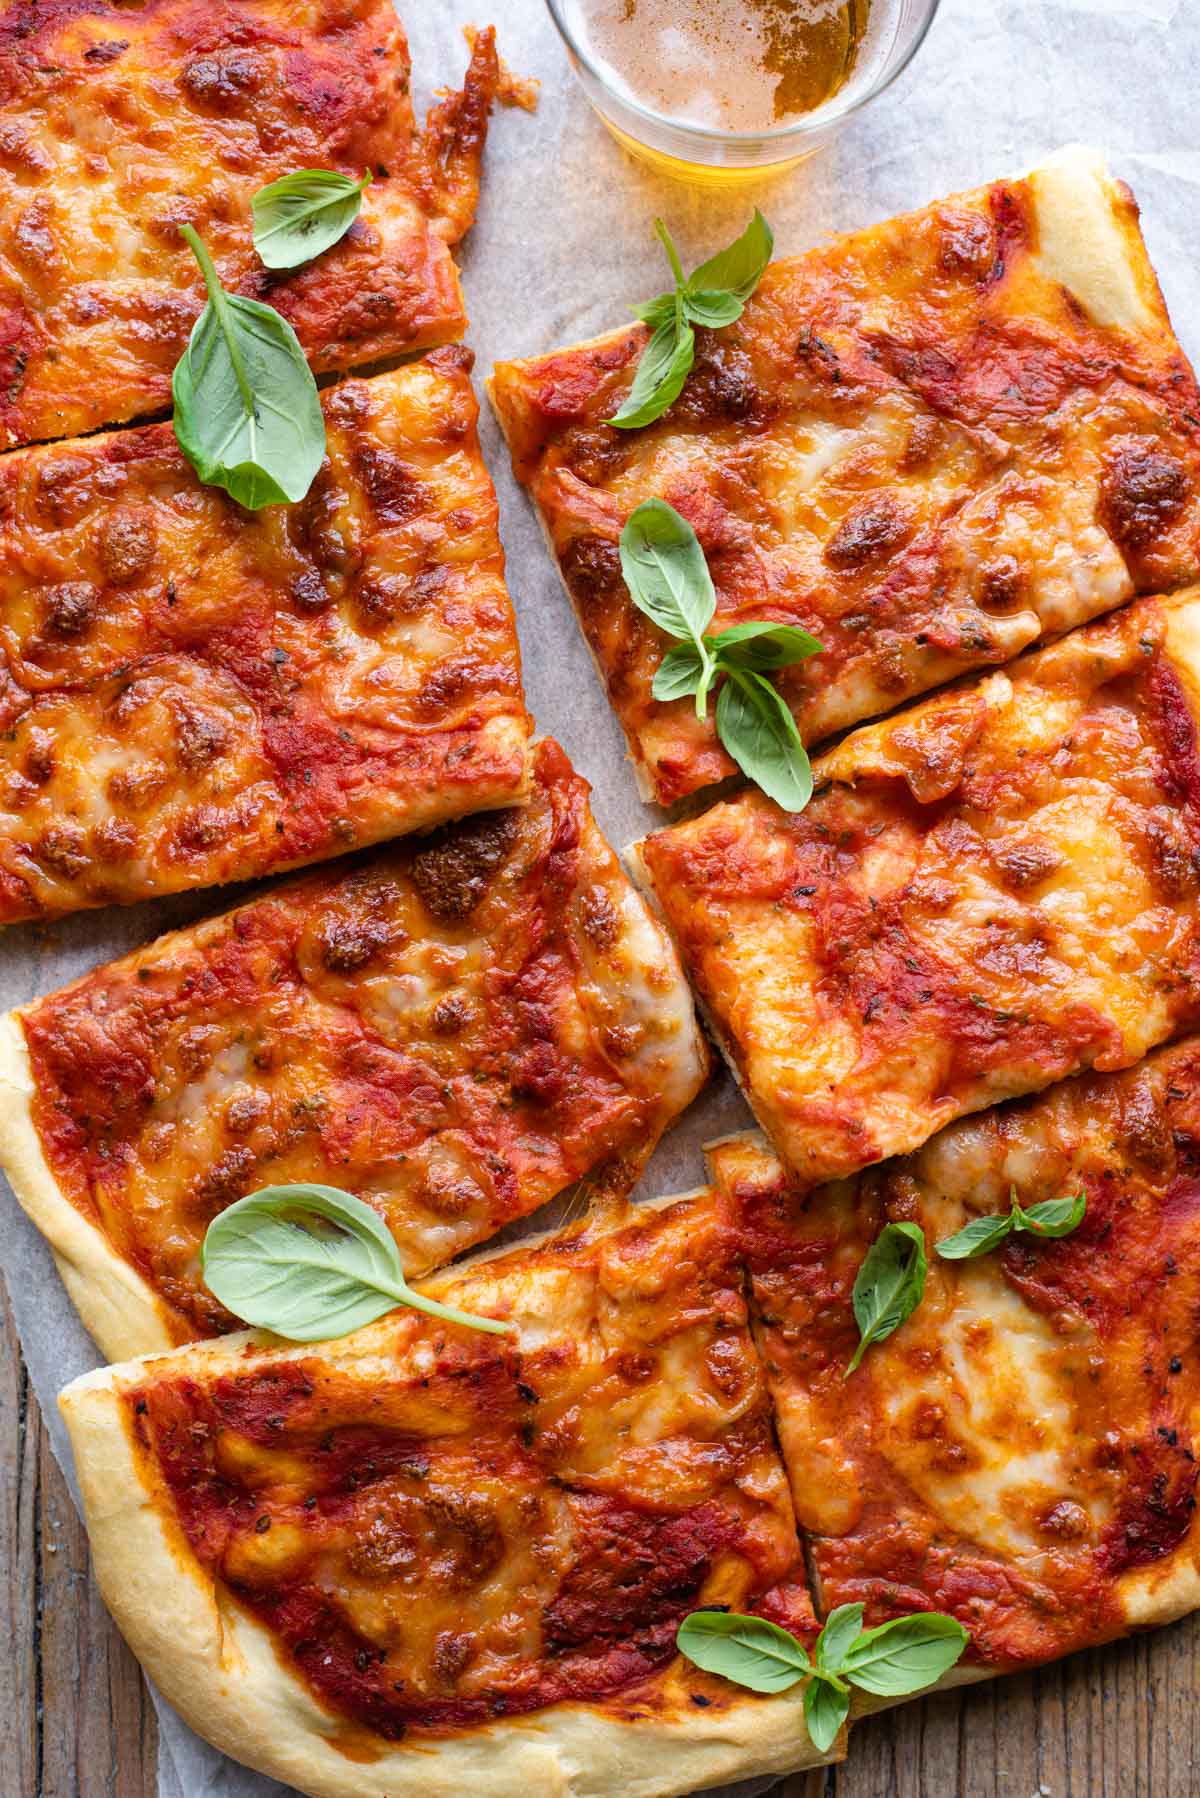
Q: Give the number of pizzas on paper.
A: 7